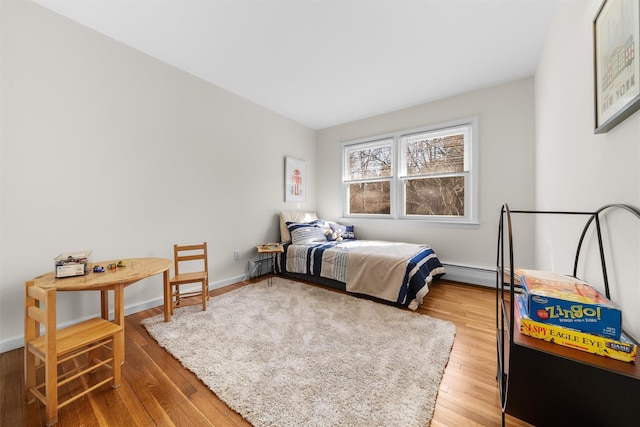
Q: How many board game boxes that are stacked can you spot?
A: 2